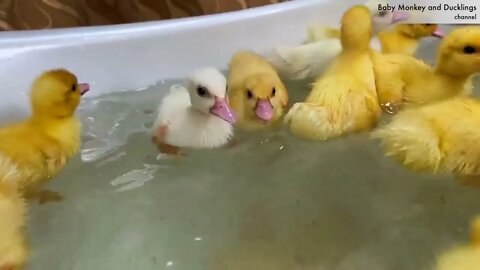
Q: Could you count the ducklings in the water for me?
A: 10